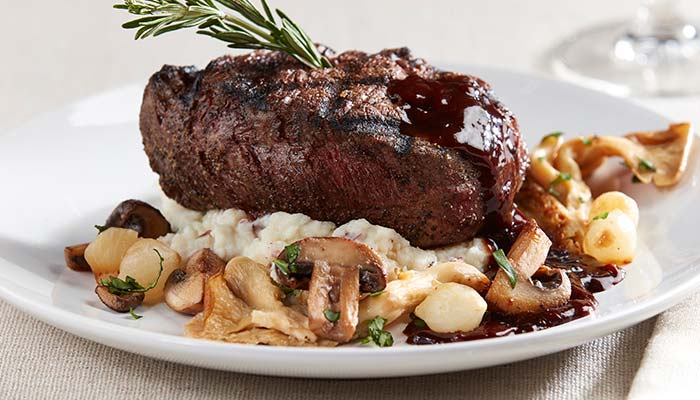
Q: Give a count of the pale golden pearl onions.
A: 5